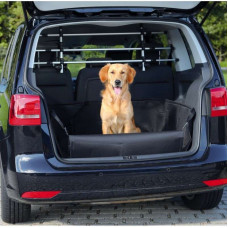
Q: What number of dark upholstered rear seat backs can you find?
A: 3